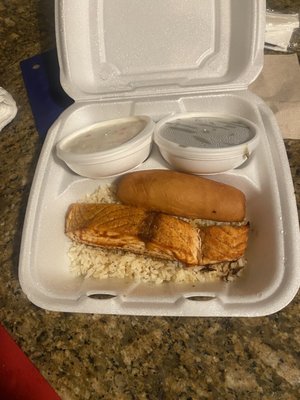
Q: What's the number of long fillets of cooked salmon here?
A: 1